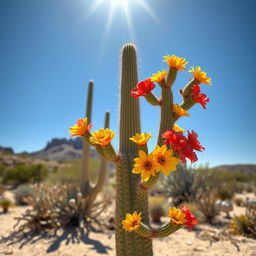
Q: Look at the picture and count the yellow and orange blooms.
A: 12